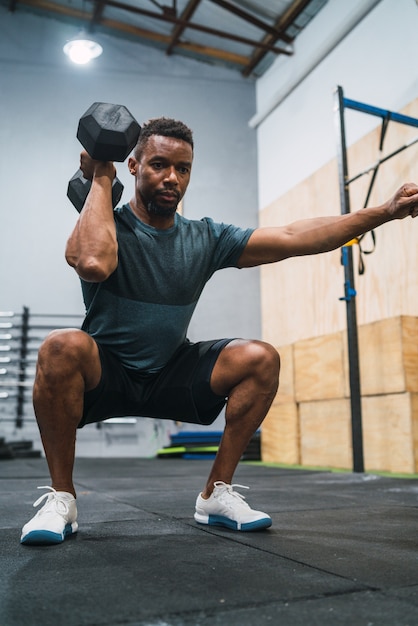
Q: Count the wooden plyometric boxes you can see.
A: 6